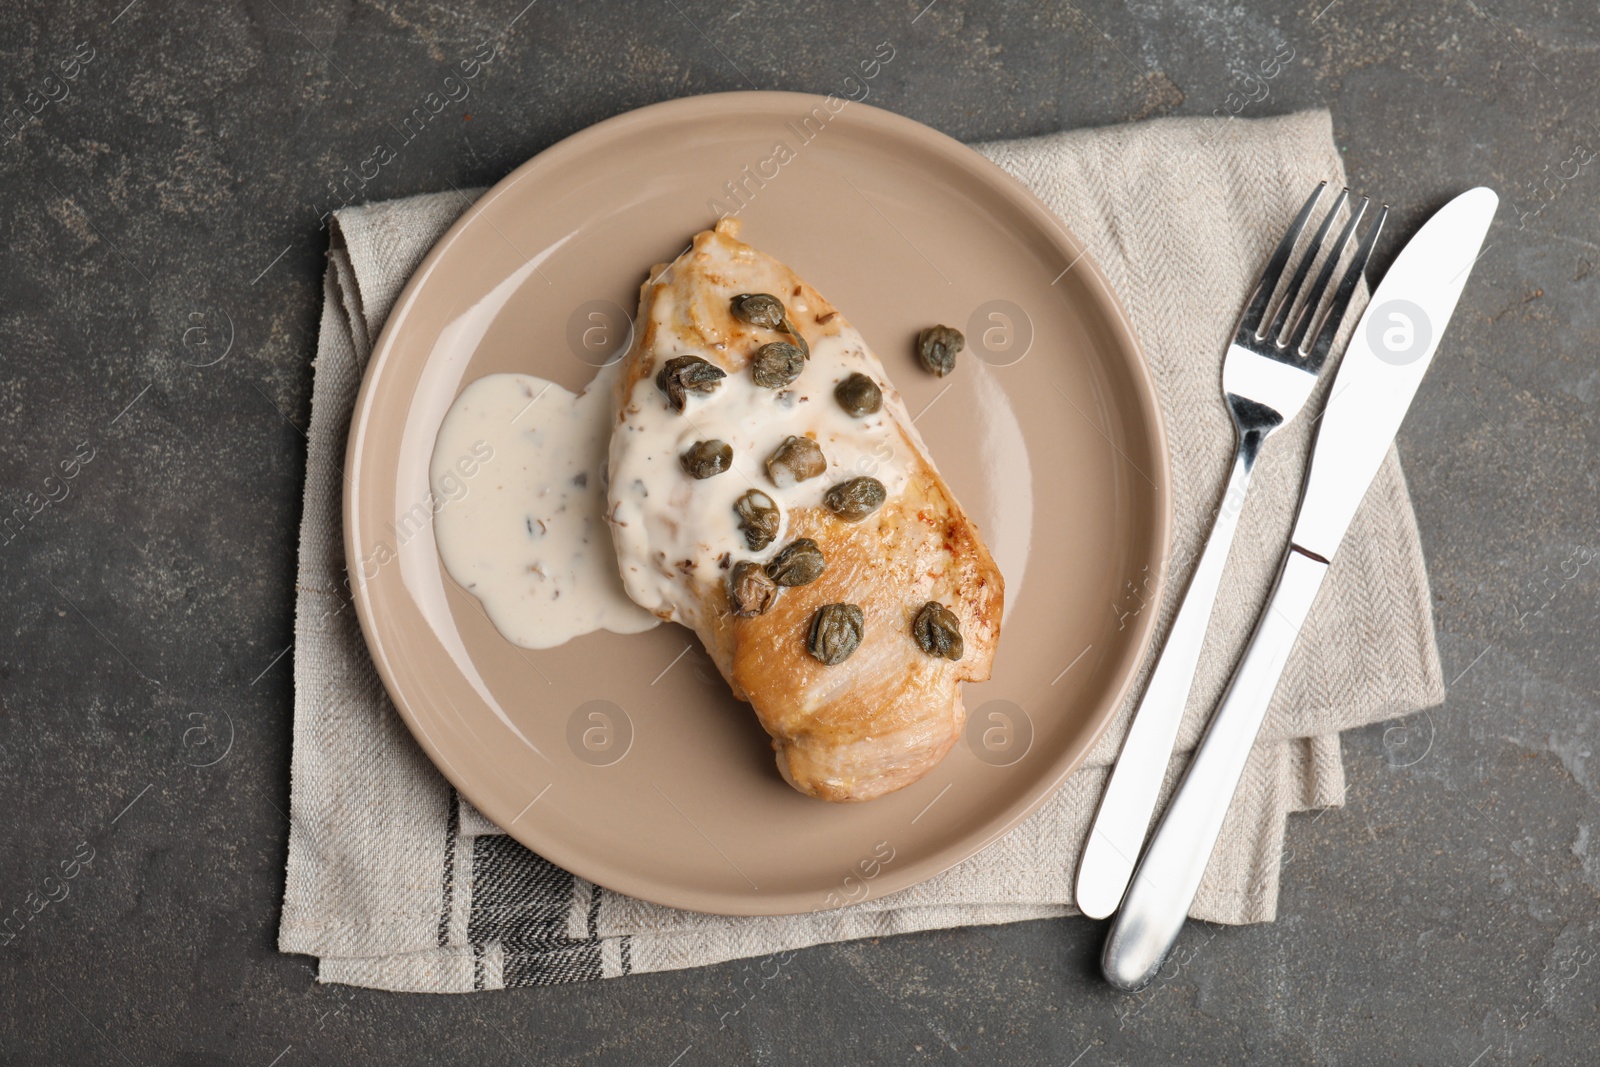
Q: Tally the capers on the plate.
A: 13